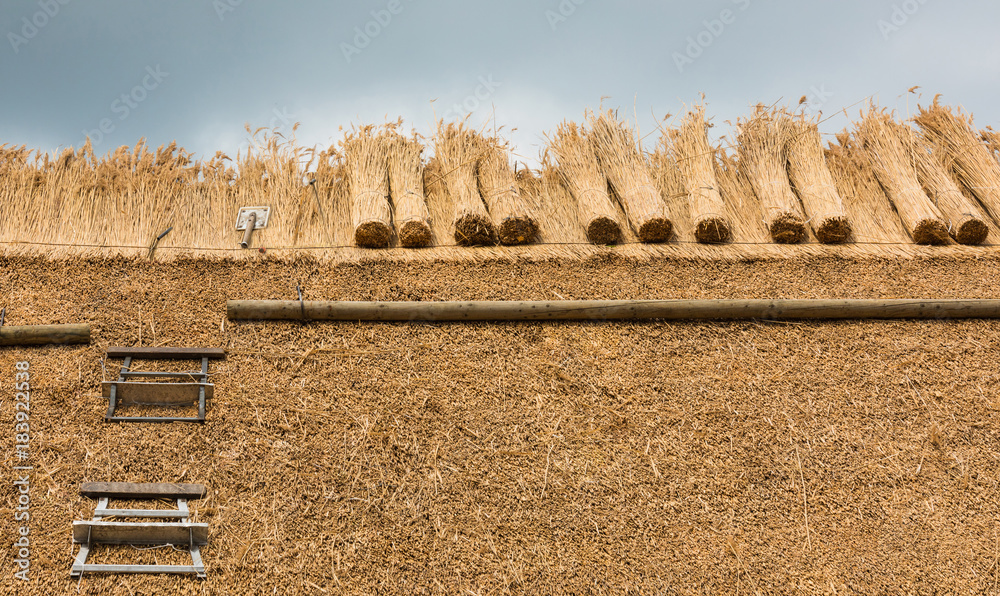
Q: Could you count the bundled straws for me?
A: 12